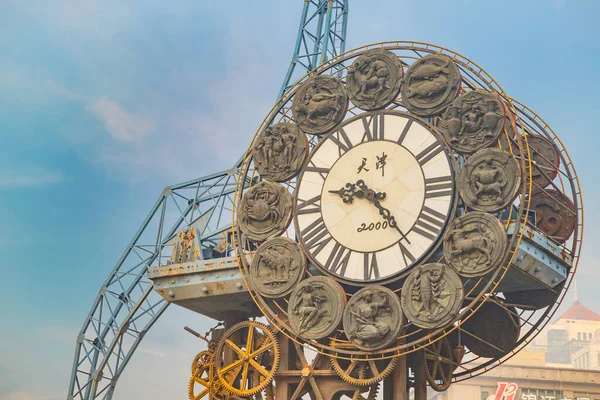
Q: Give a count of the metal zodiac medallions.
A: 12